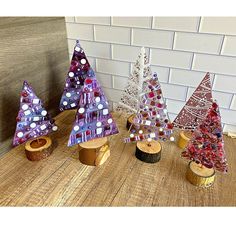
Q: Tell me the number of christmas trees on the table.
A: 7